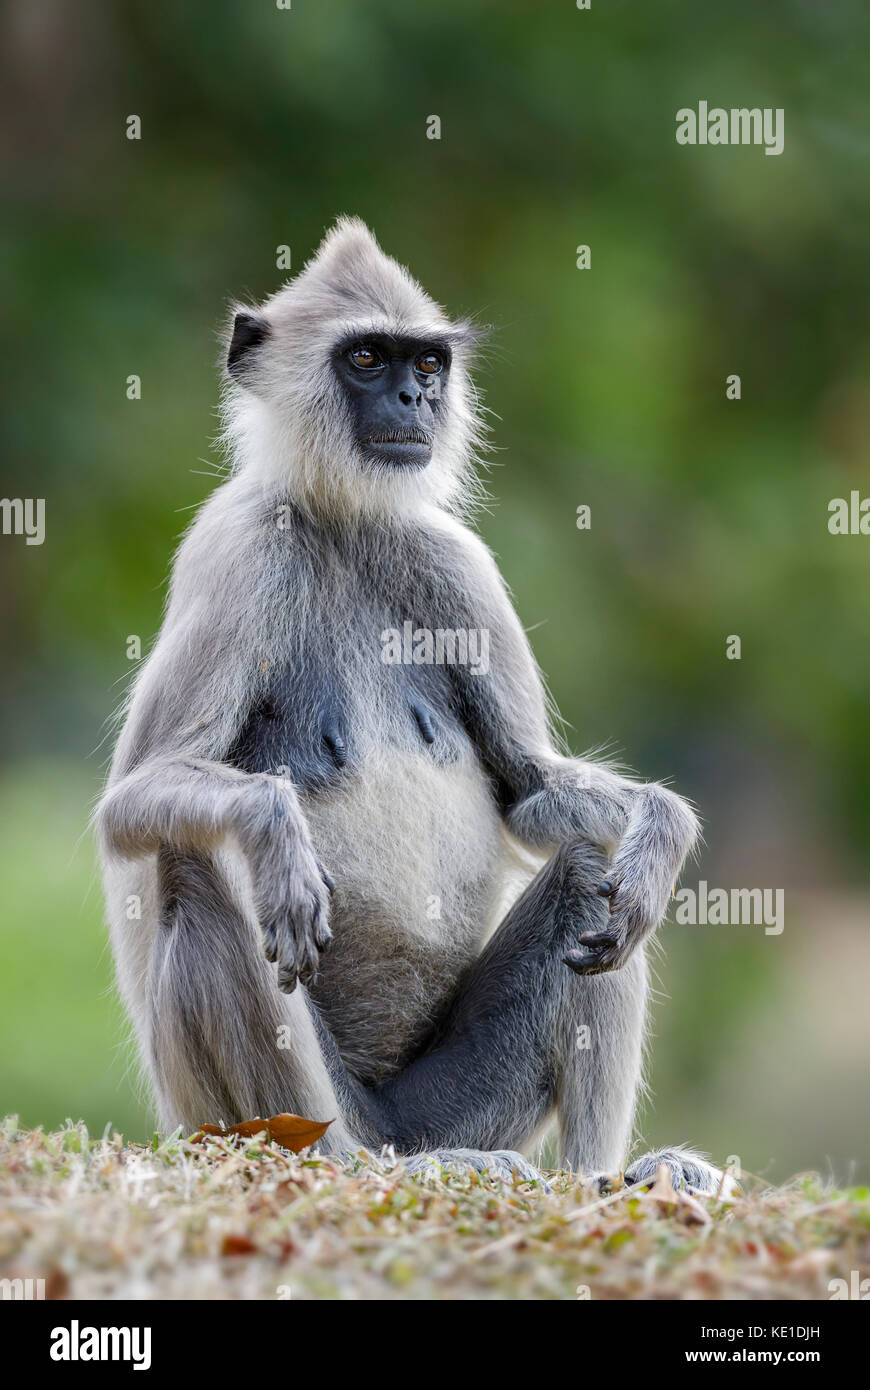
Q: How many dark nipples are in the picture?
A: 2